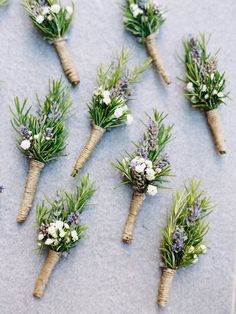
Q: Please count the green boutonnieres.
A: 8